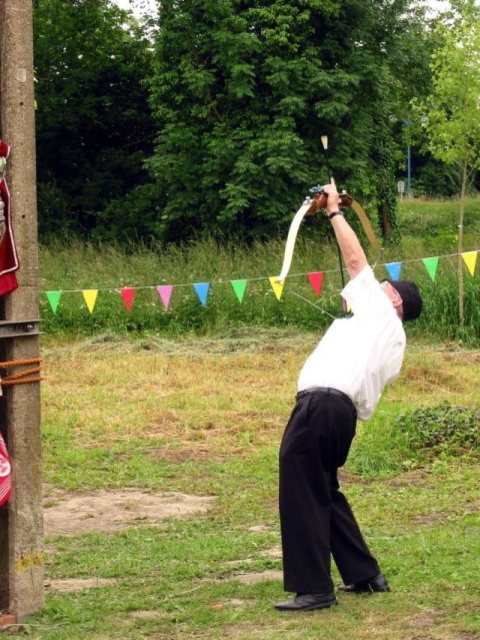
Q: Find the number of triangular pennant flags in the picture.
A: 11